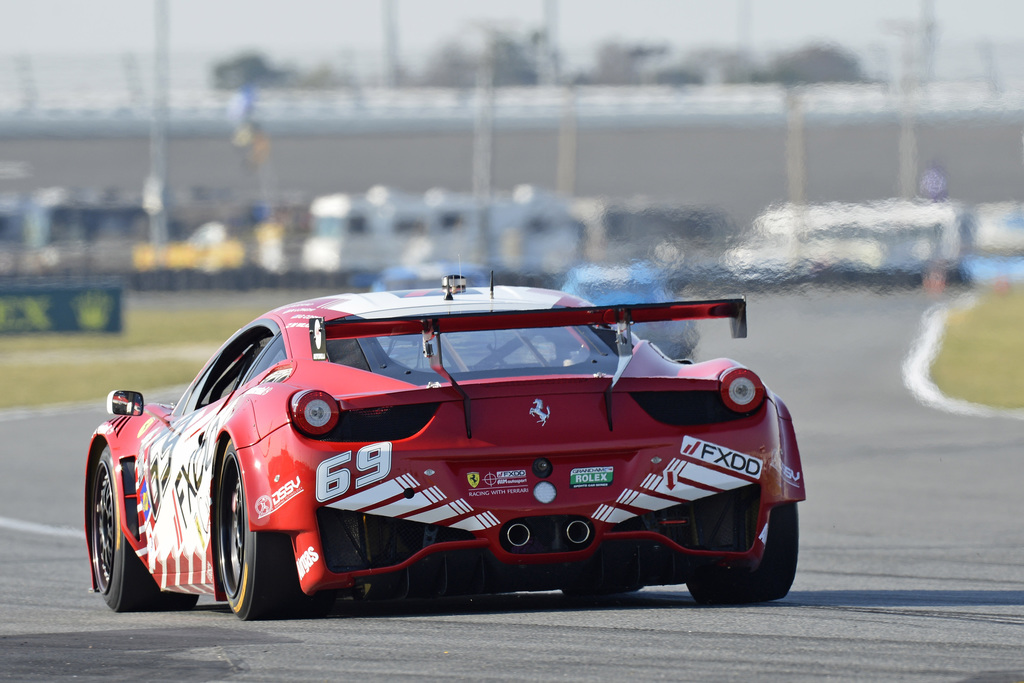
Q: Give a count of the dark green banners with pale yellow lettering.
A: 1